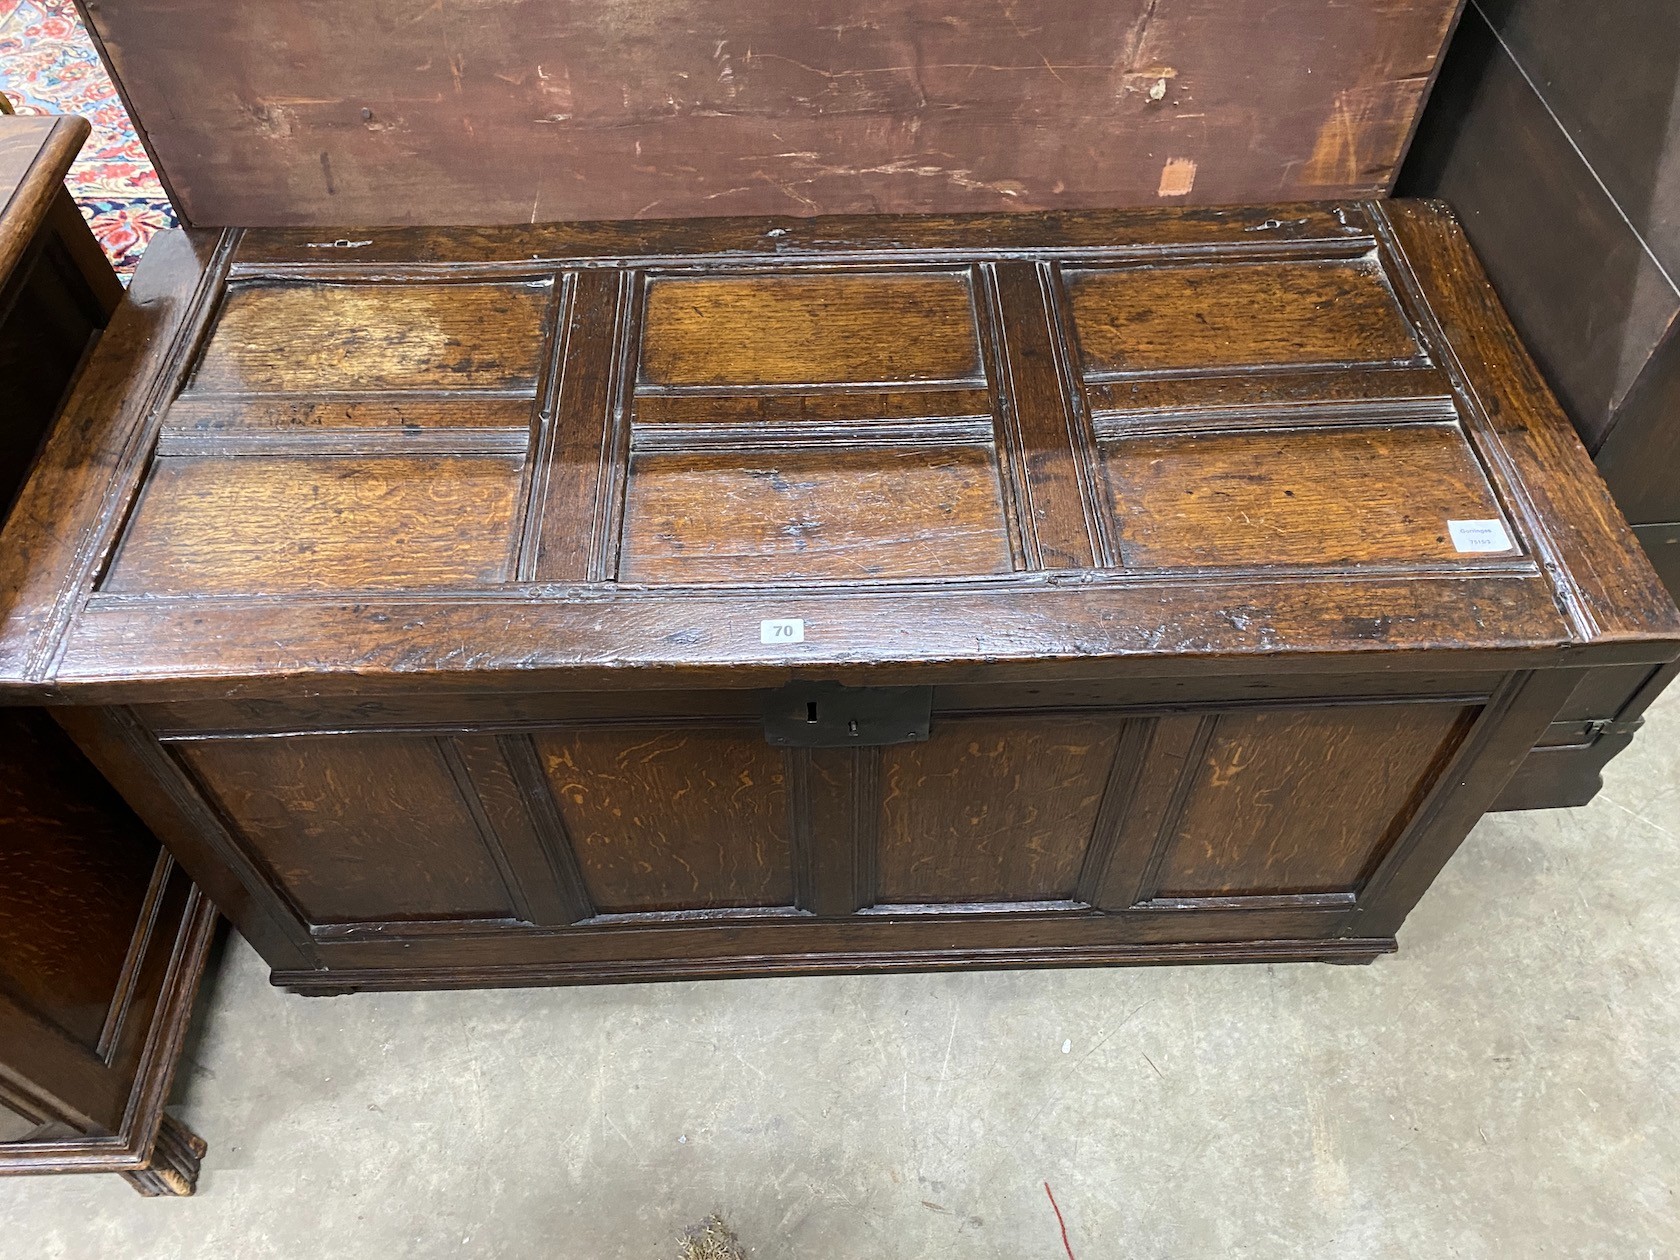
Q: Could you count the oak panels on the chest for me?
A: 10